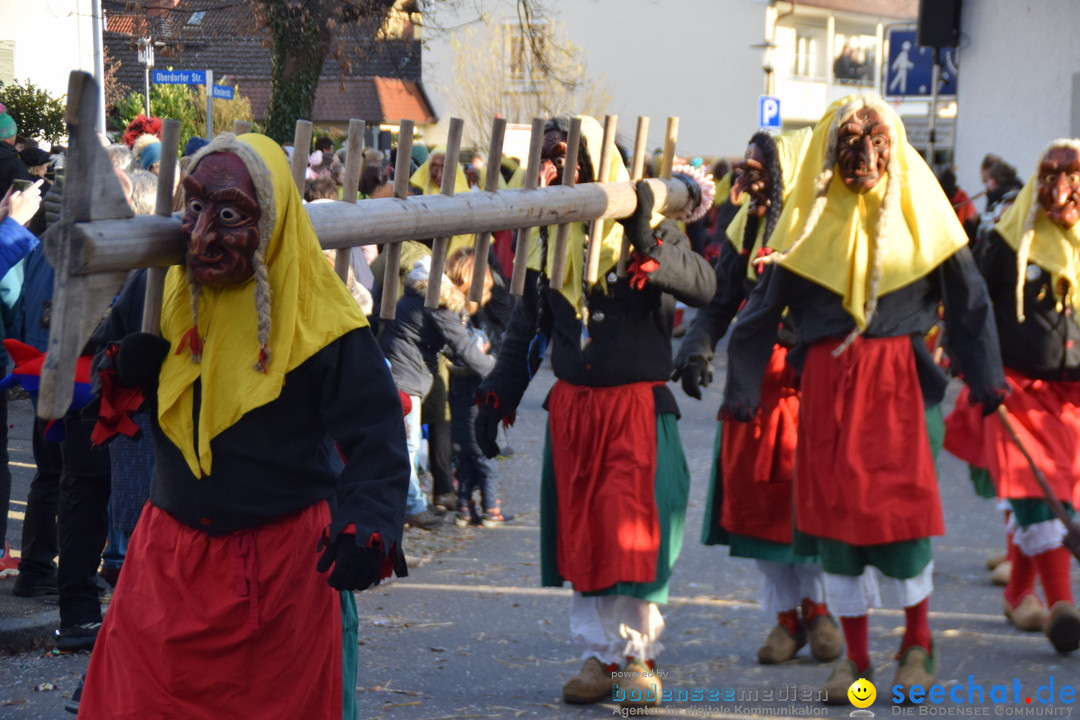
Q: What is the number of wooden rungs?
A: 12